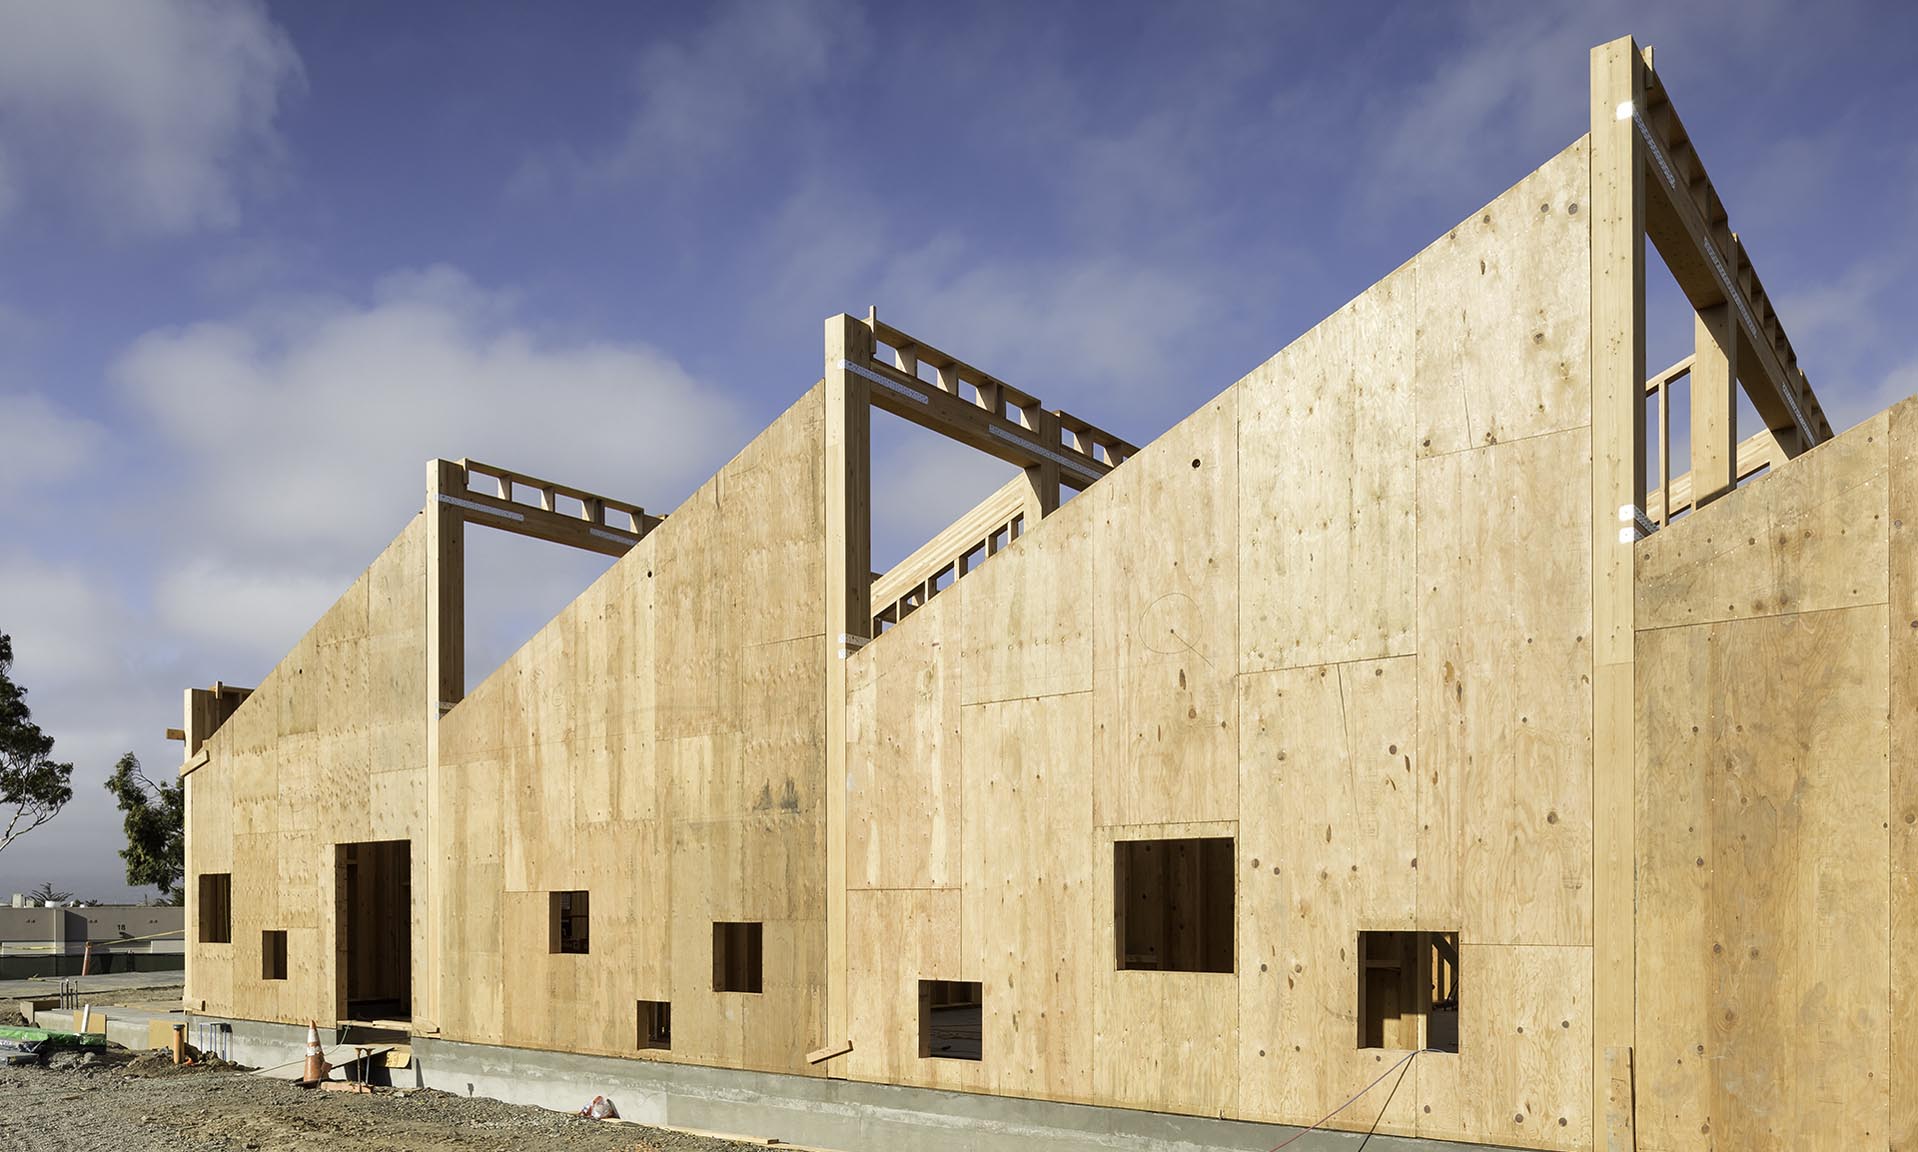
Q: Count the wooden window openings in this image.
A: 8